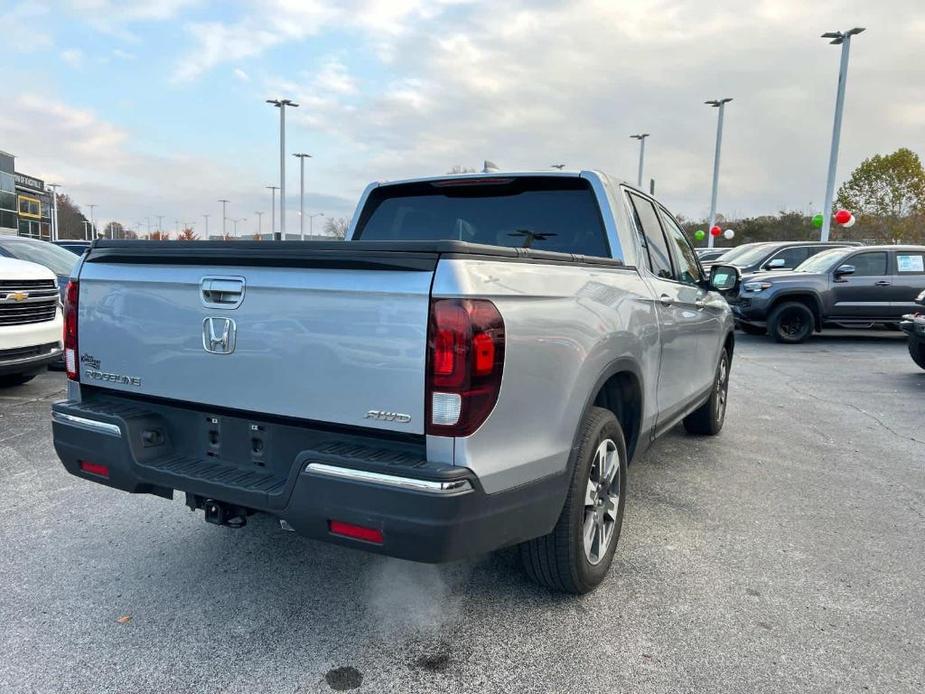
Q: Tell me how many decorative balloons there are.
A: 6